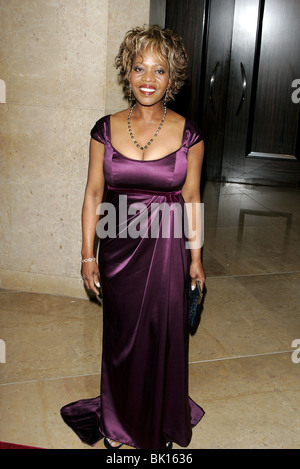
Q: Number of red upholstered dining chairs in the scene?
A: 0